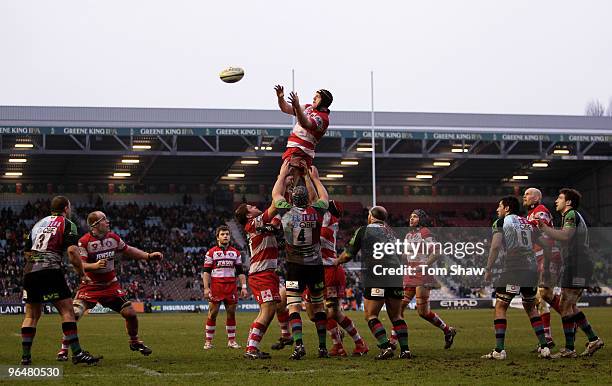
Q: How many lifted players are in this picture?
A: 1